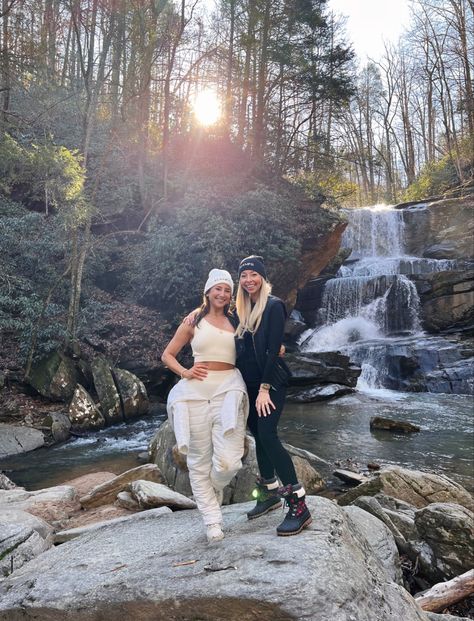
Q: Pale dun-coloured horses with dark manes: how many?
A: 0